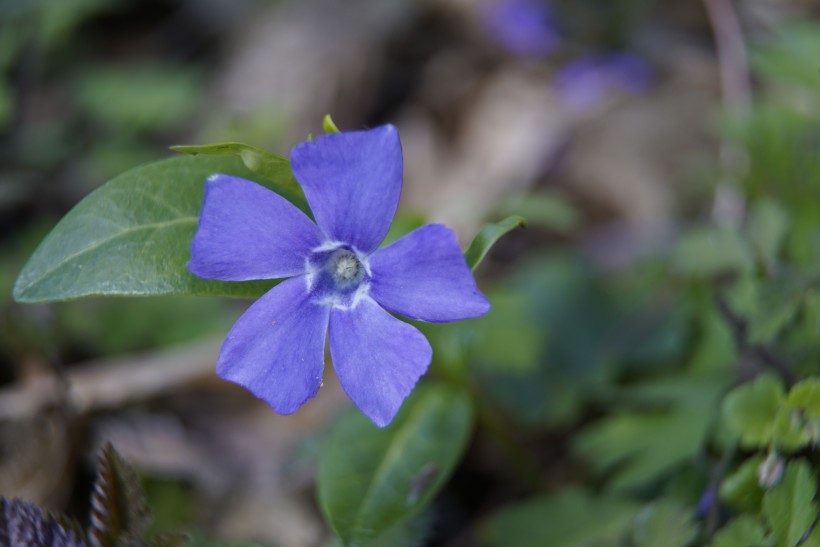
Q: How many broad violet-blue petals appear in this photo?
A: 5